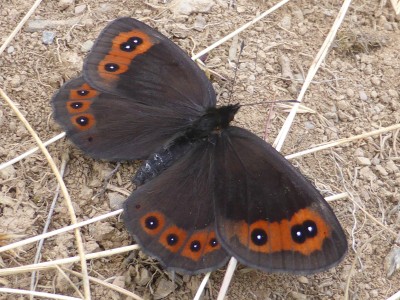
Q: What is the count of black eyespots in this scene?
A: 13